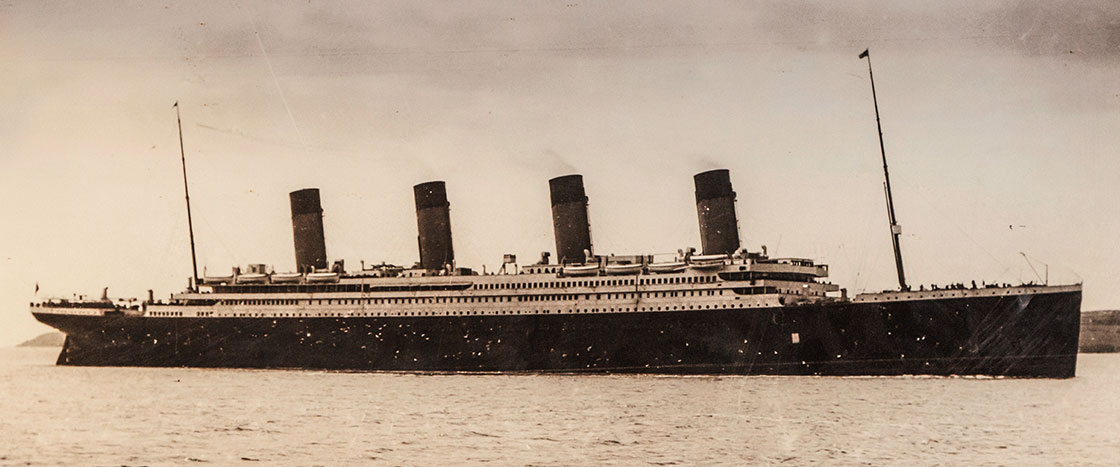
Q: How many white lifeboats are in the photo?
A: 8